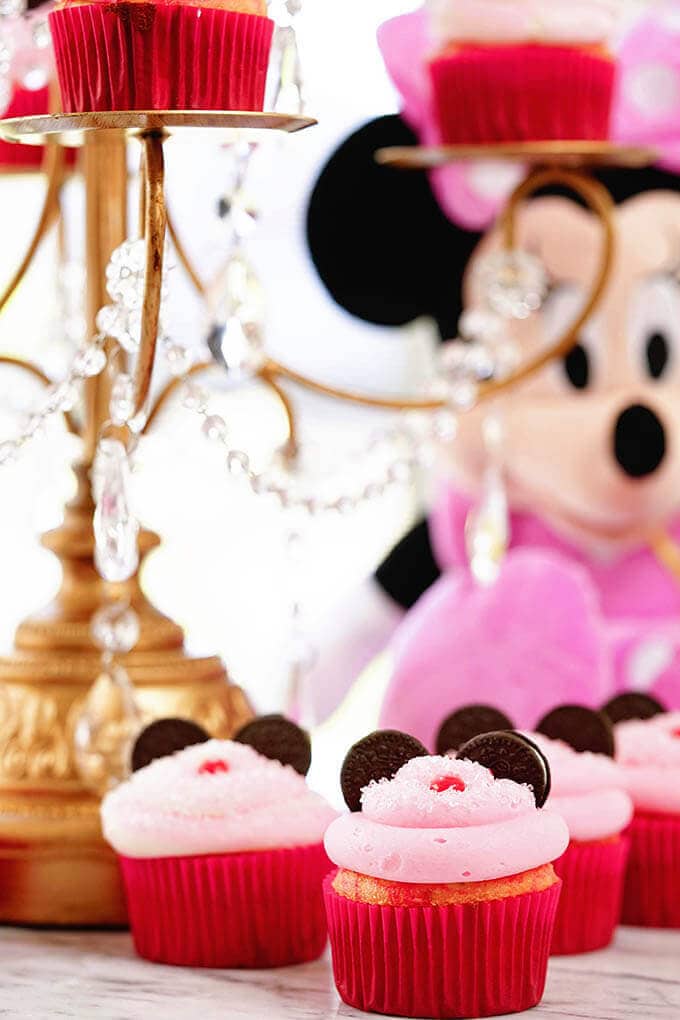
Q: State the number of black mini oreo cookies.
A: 7